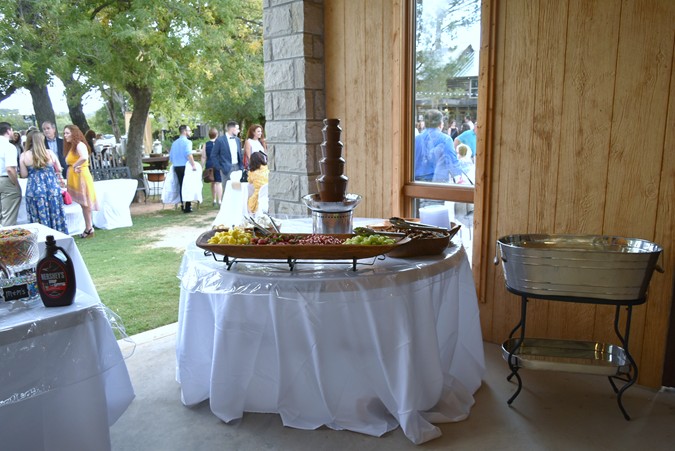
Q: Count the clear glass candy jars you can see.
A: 2